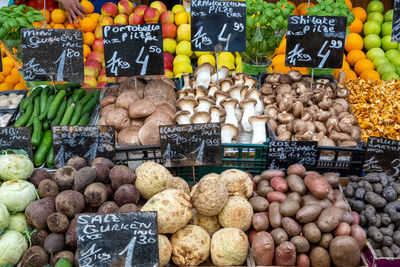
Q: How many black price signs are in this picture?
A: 11